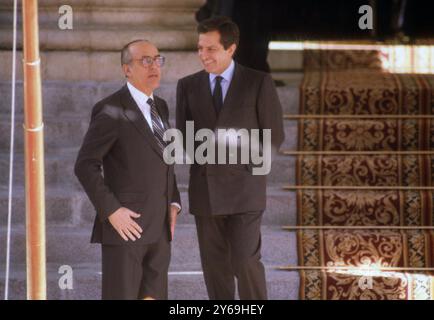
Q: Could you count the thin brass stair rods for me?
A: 5